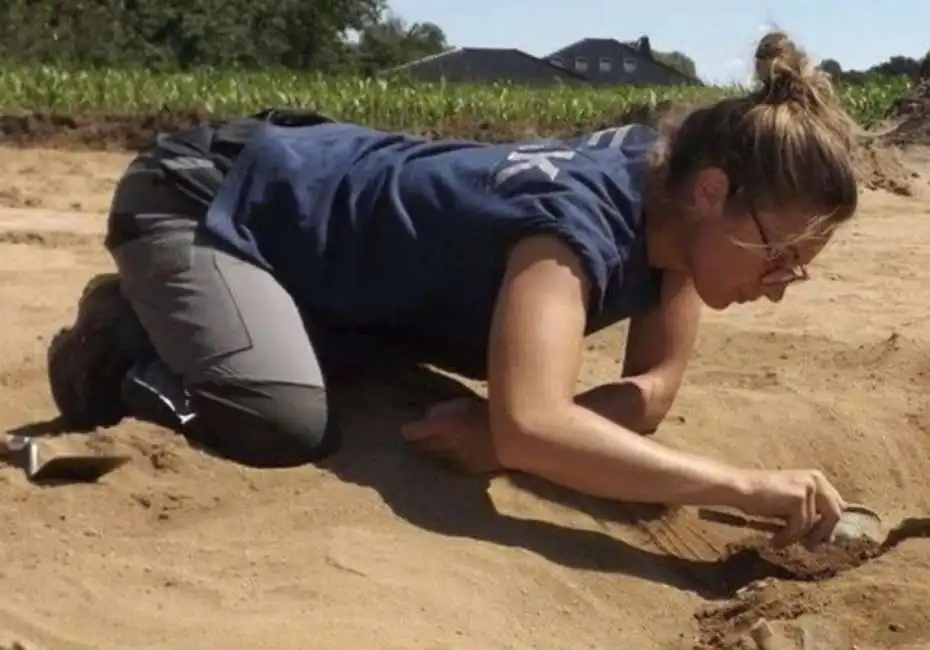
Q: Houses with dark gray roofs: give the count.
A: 2